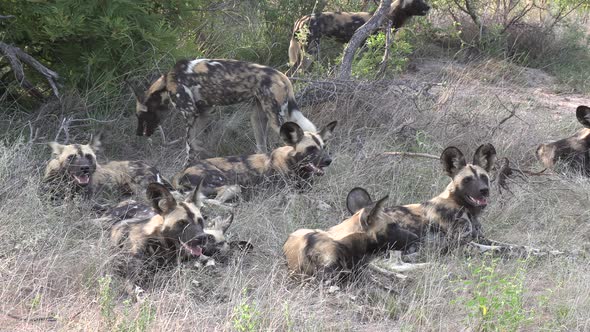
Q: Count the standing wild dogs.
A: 2